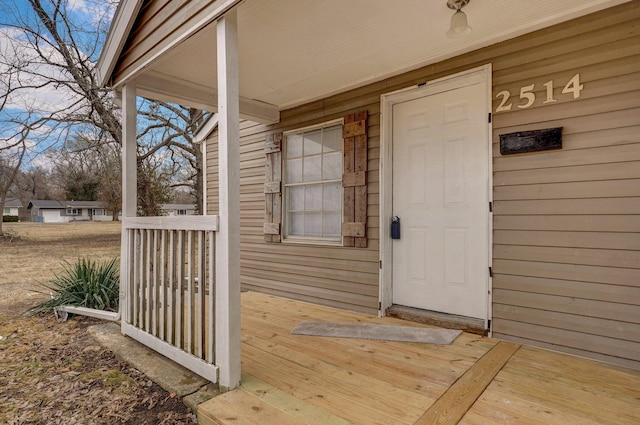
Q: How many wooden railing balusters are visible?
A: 11